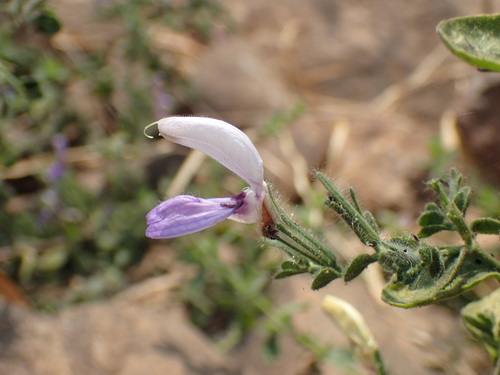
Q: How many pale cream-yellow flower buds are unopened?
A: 1